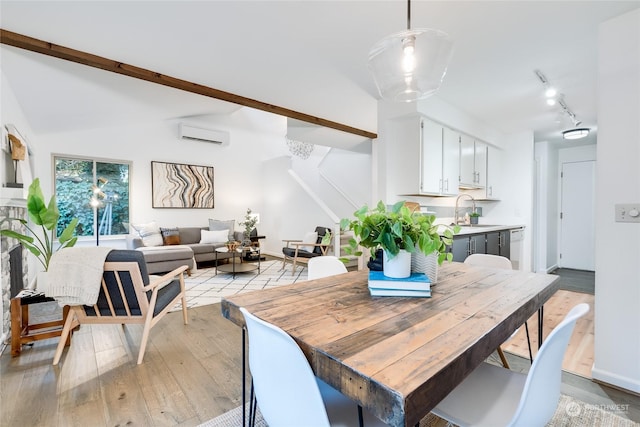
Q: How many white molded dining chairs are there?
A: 4